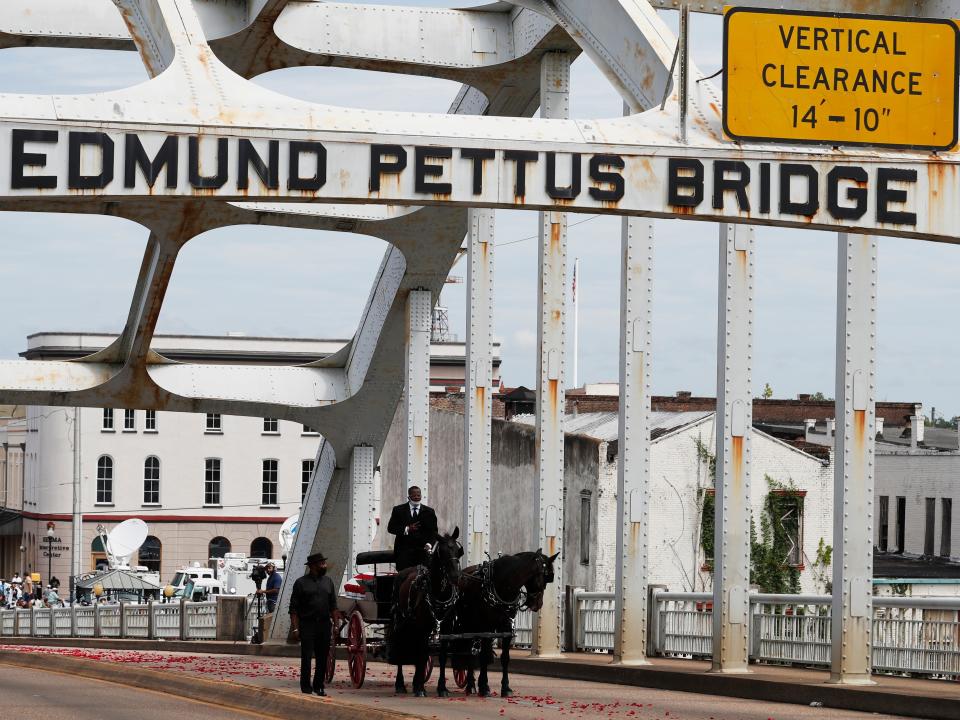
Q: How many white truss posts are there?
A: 7